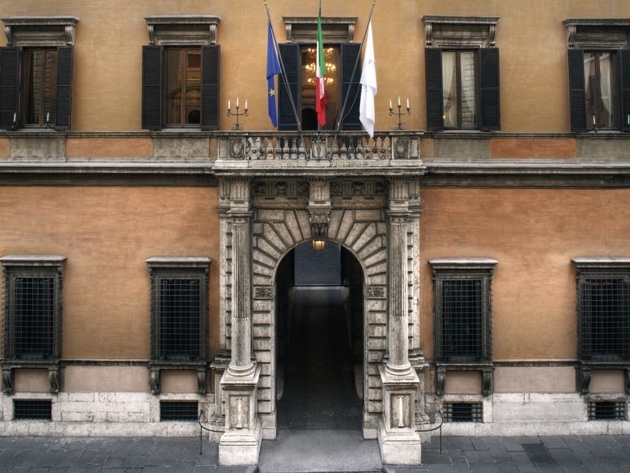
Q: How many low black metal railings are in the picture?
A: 2